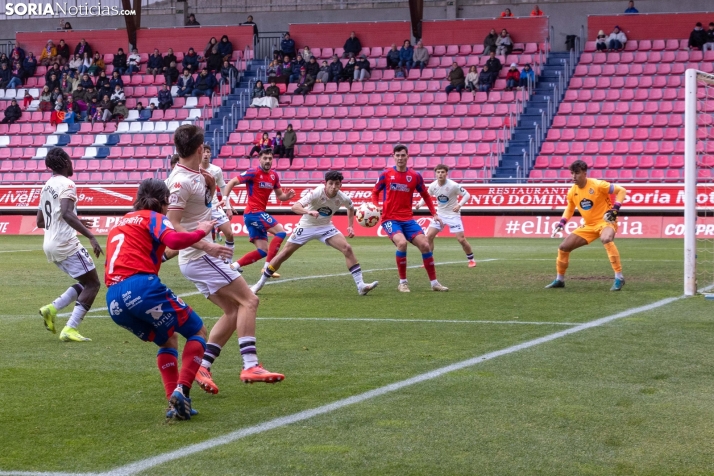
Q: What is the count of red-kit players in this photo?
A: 3